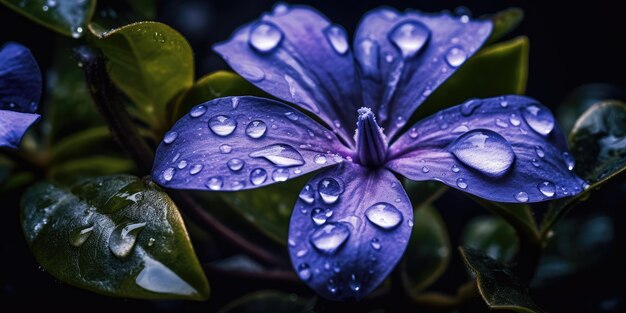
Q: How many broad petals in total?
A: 5